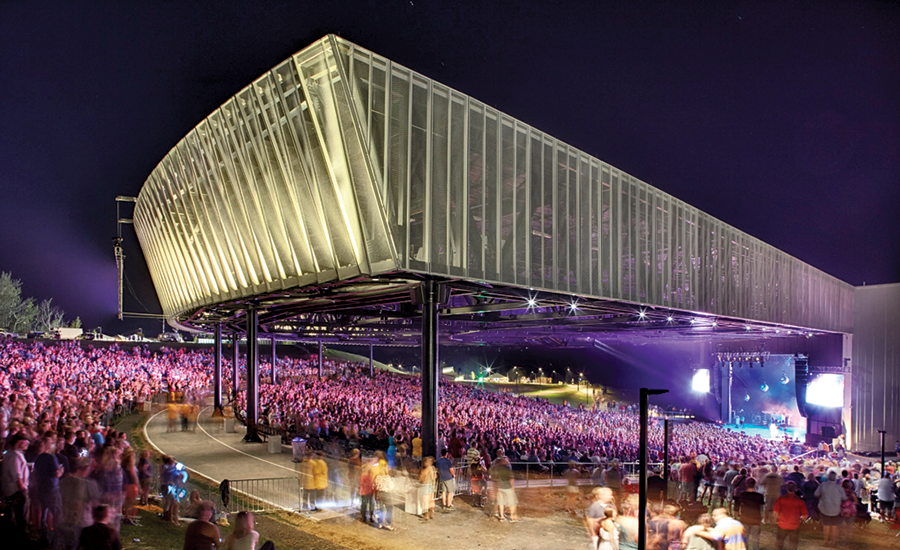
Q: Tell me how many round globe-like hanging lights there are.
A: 3